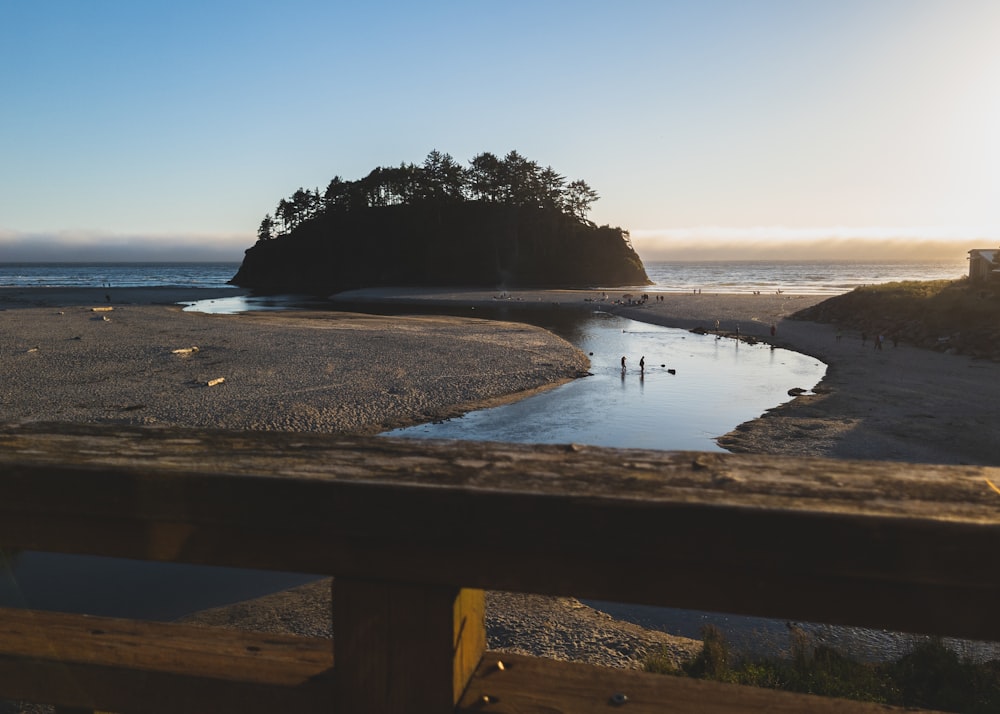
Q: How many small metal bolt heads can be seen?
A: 3